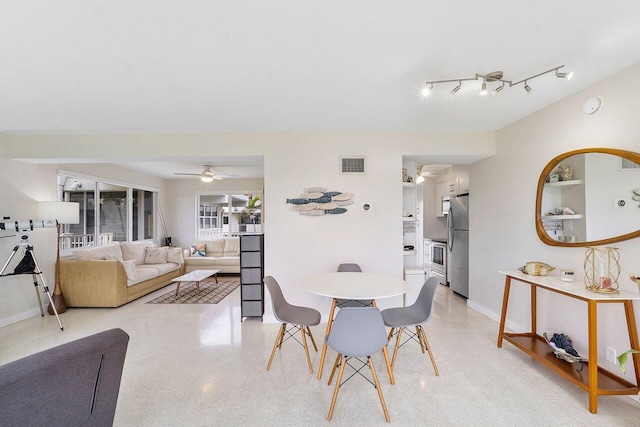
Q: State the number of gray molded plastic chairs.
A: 4